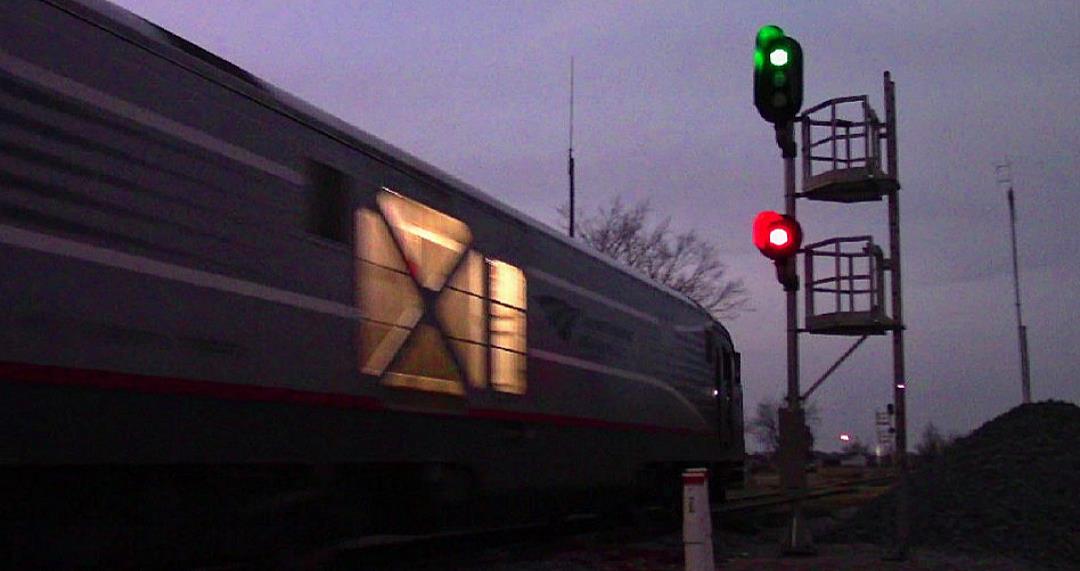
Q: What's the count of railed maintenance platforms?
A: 2